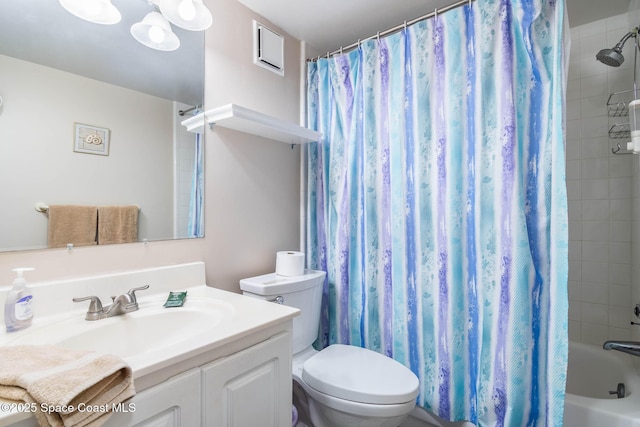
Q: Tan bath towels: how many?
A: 3